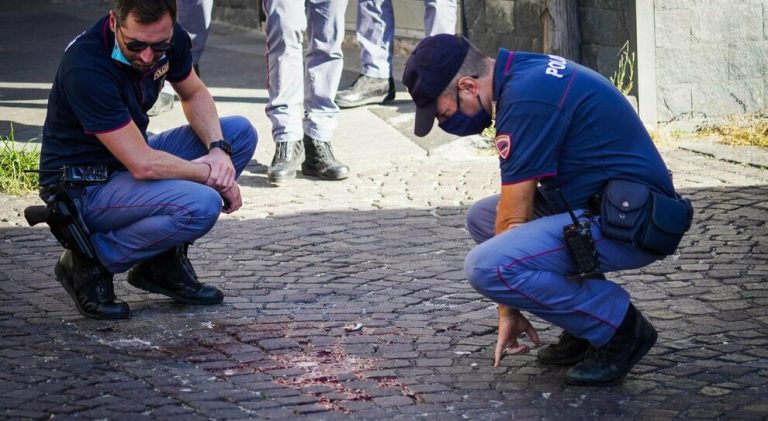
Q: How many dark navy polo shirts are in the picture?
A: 2